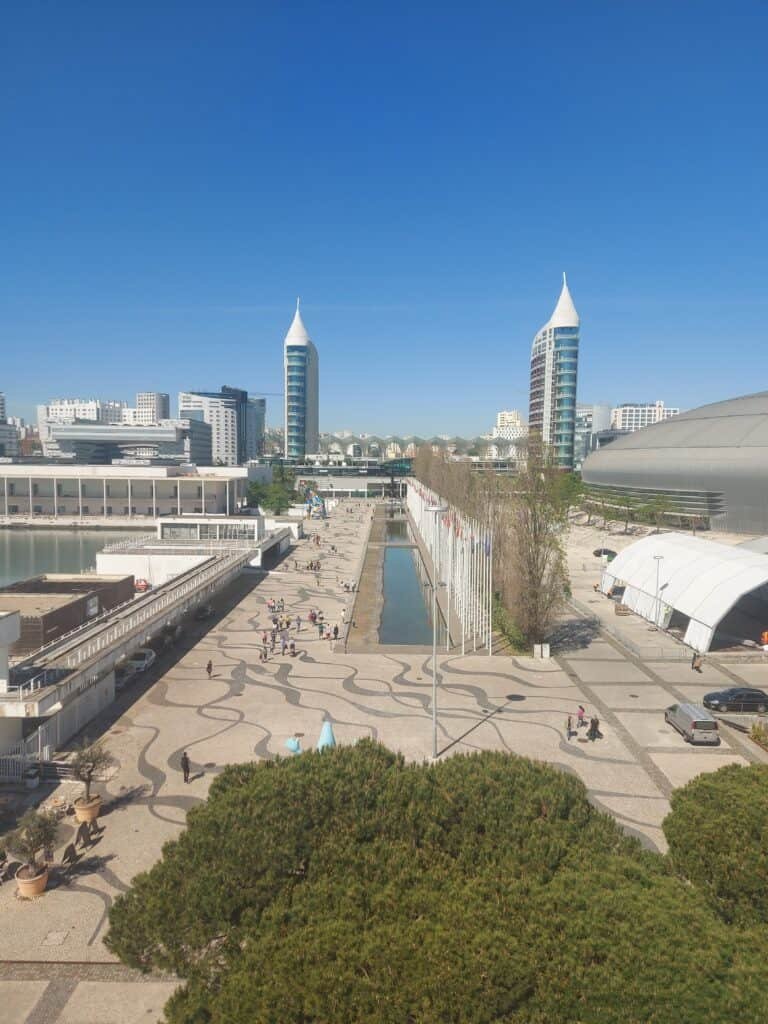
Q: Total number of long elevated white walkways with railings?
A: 1